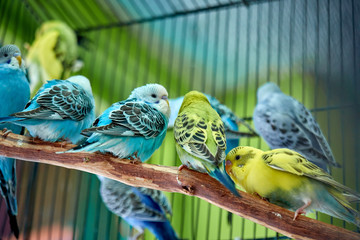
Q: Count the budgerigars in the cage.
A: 9